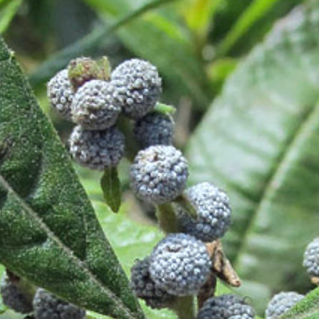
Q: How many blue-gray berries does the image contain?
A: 14